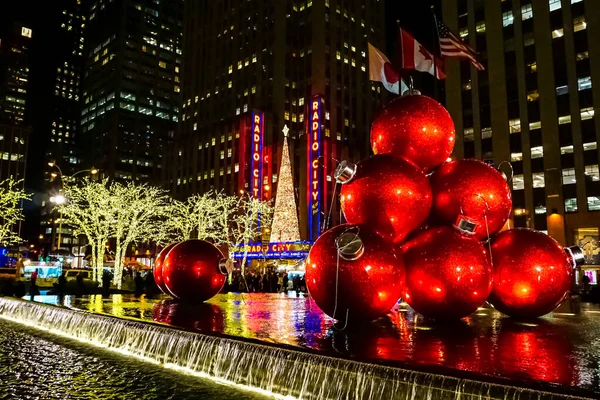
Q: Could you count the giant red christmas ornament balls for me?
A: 8